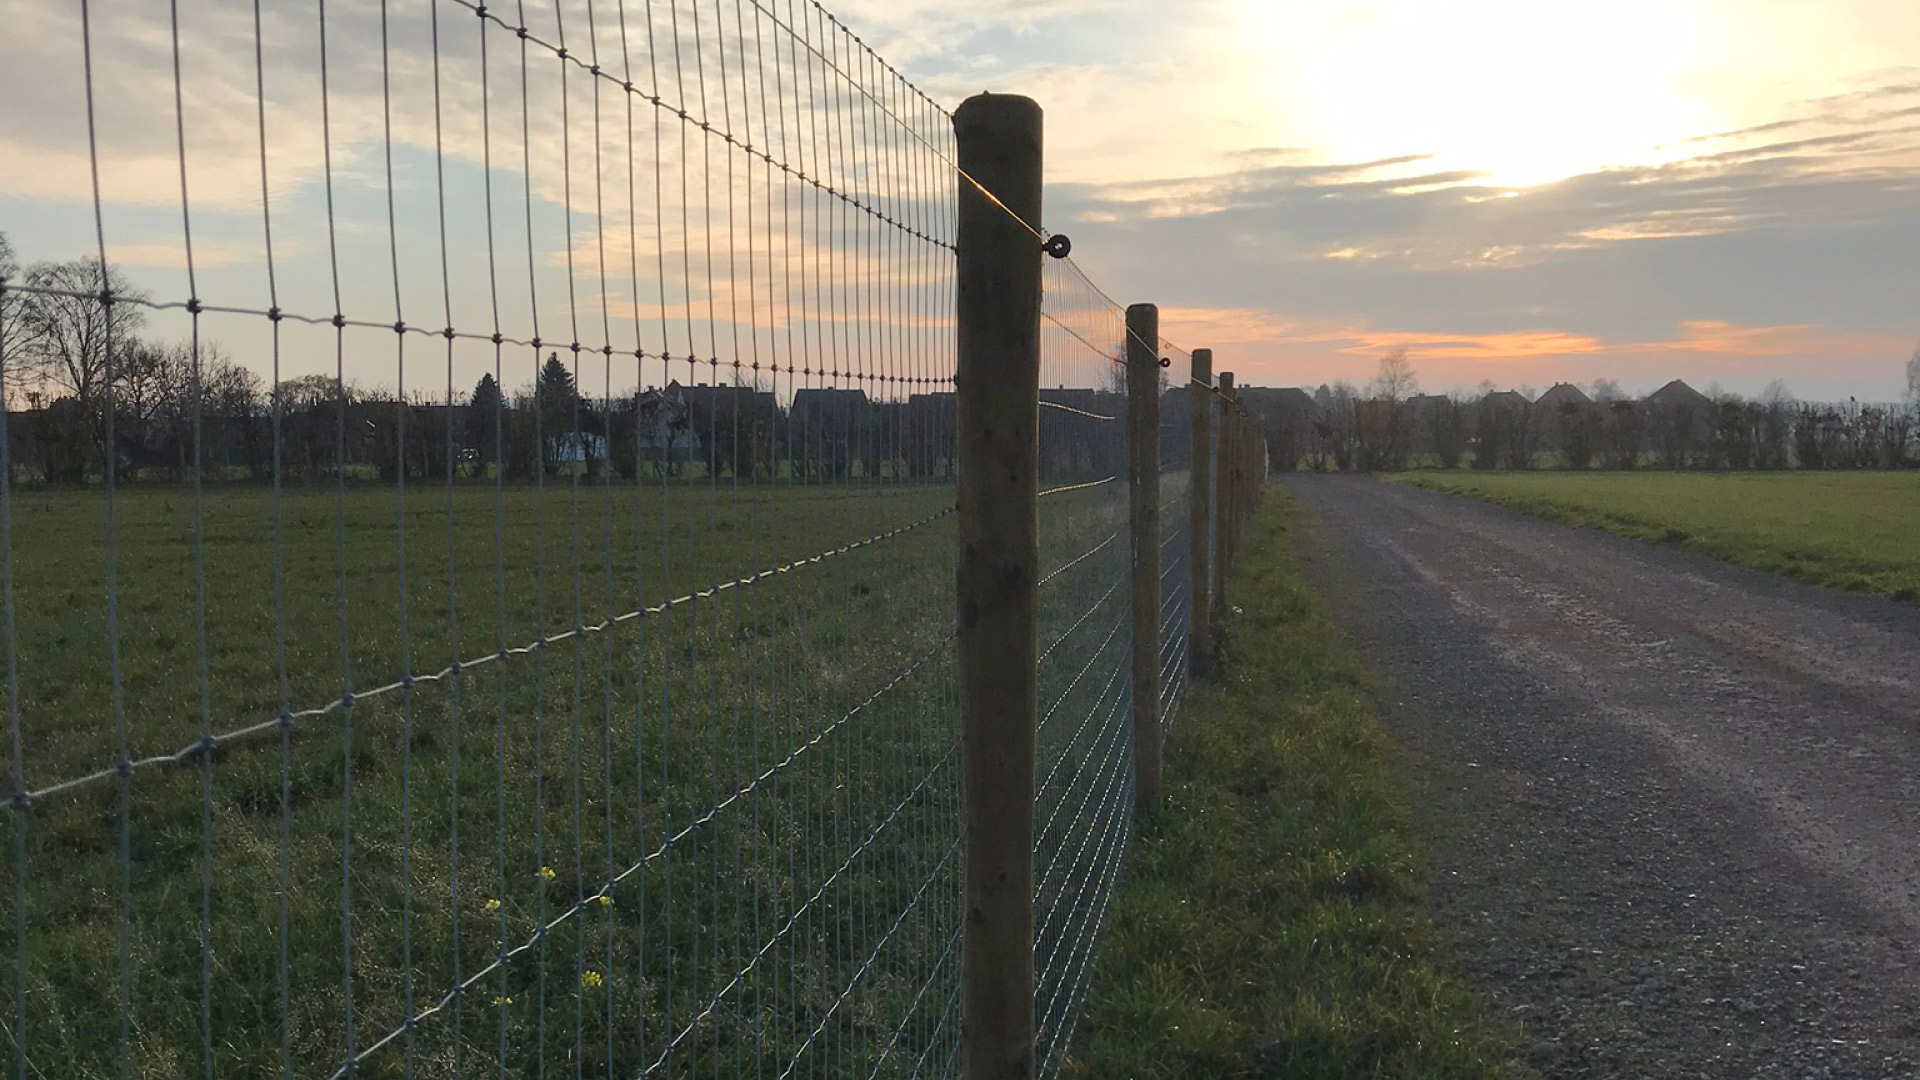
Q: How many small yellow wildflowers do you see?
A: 5